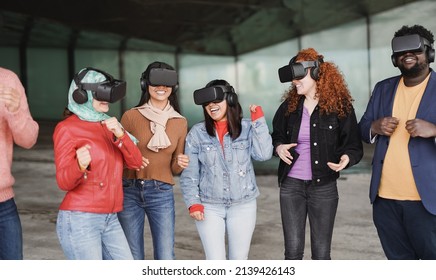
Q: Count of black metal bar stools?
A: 0